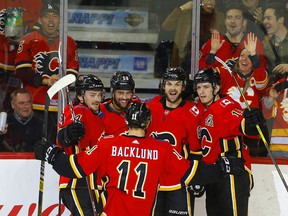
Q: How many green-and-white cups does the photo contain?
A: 1